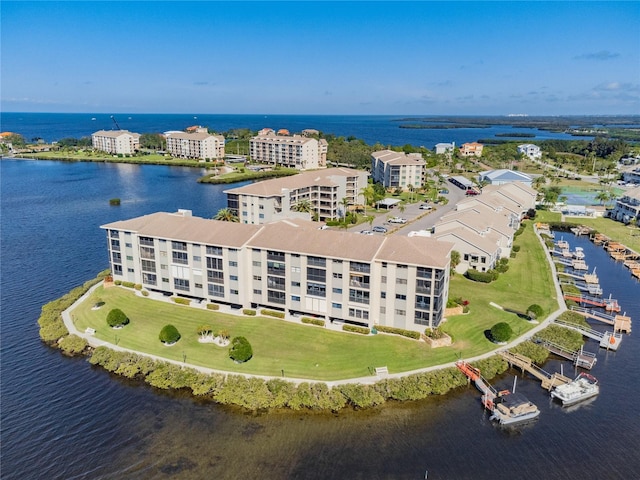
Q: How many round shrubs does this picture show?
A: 5